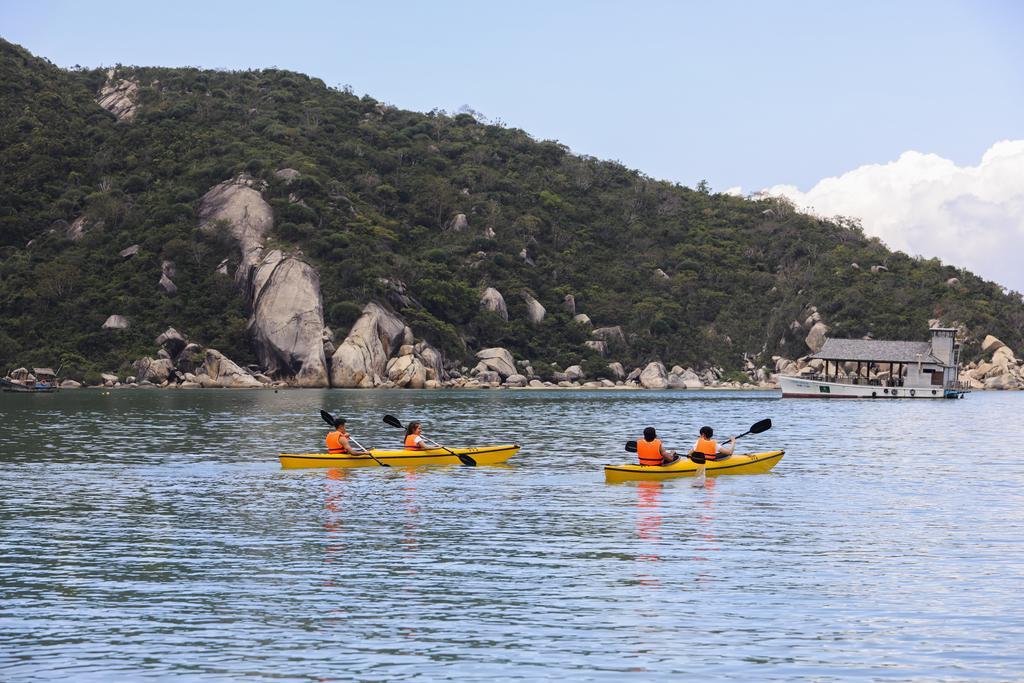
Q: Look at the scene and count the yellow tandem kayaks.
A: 2